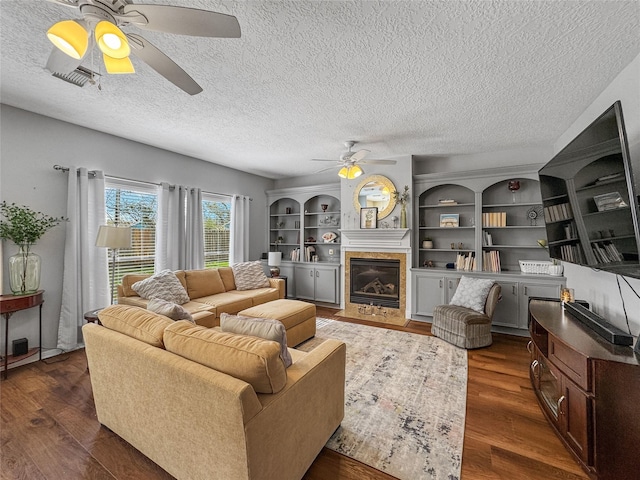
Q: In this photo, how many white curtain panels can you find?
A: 4